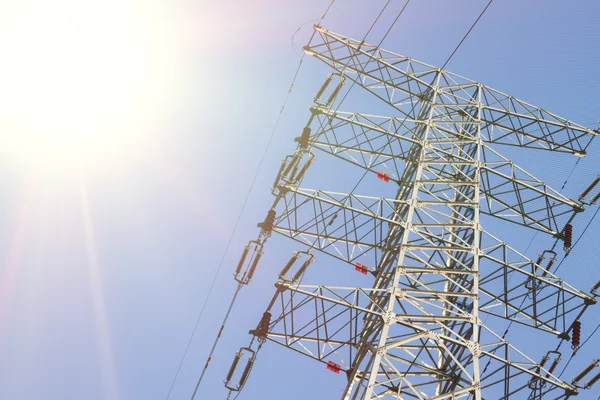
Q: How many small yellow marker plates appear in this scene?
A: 0